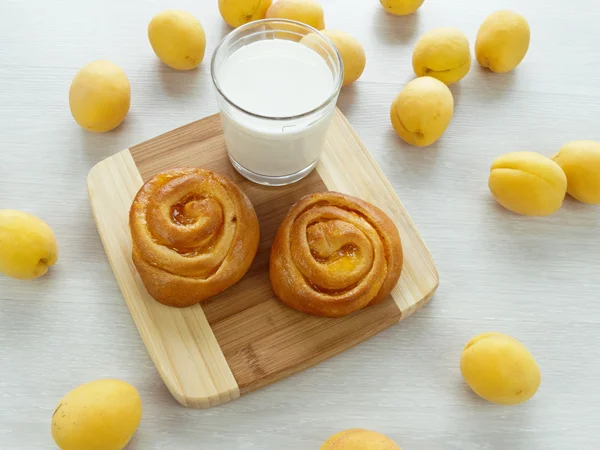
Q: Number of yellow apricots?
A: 15